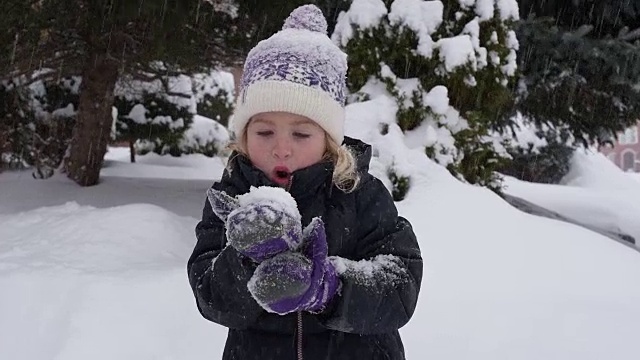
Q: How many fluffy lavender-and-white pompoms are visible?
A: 1